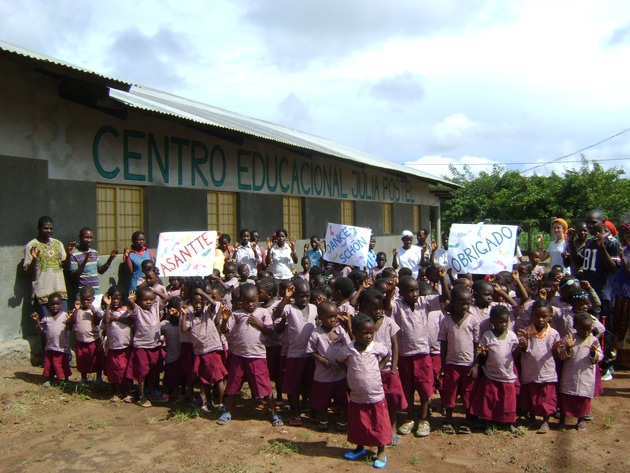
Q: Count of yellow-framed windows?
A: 6